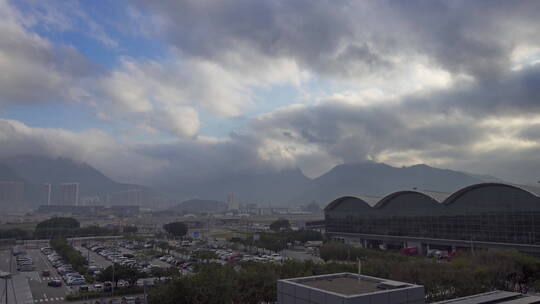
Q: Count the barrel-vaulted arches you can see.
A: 3